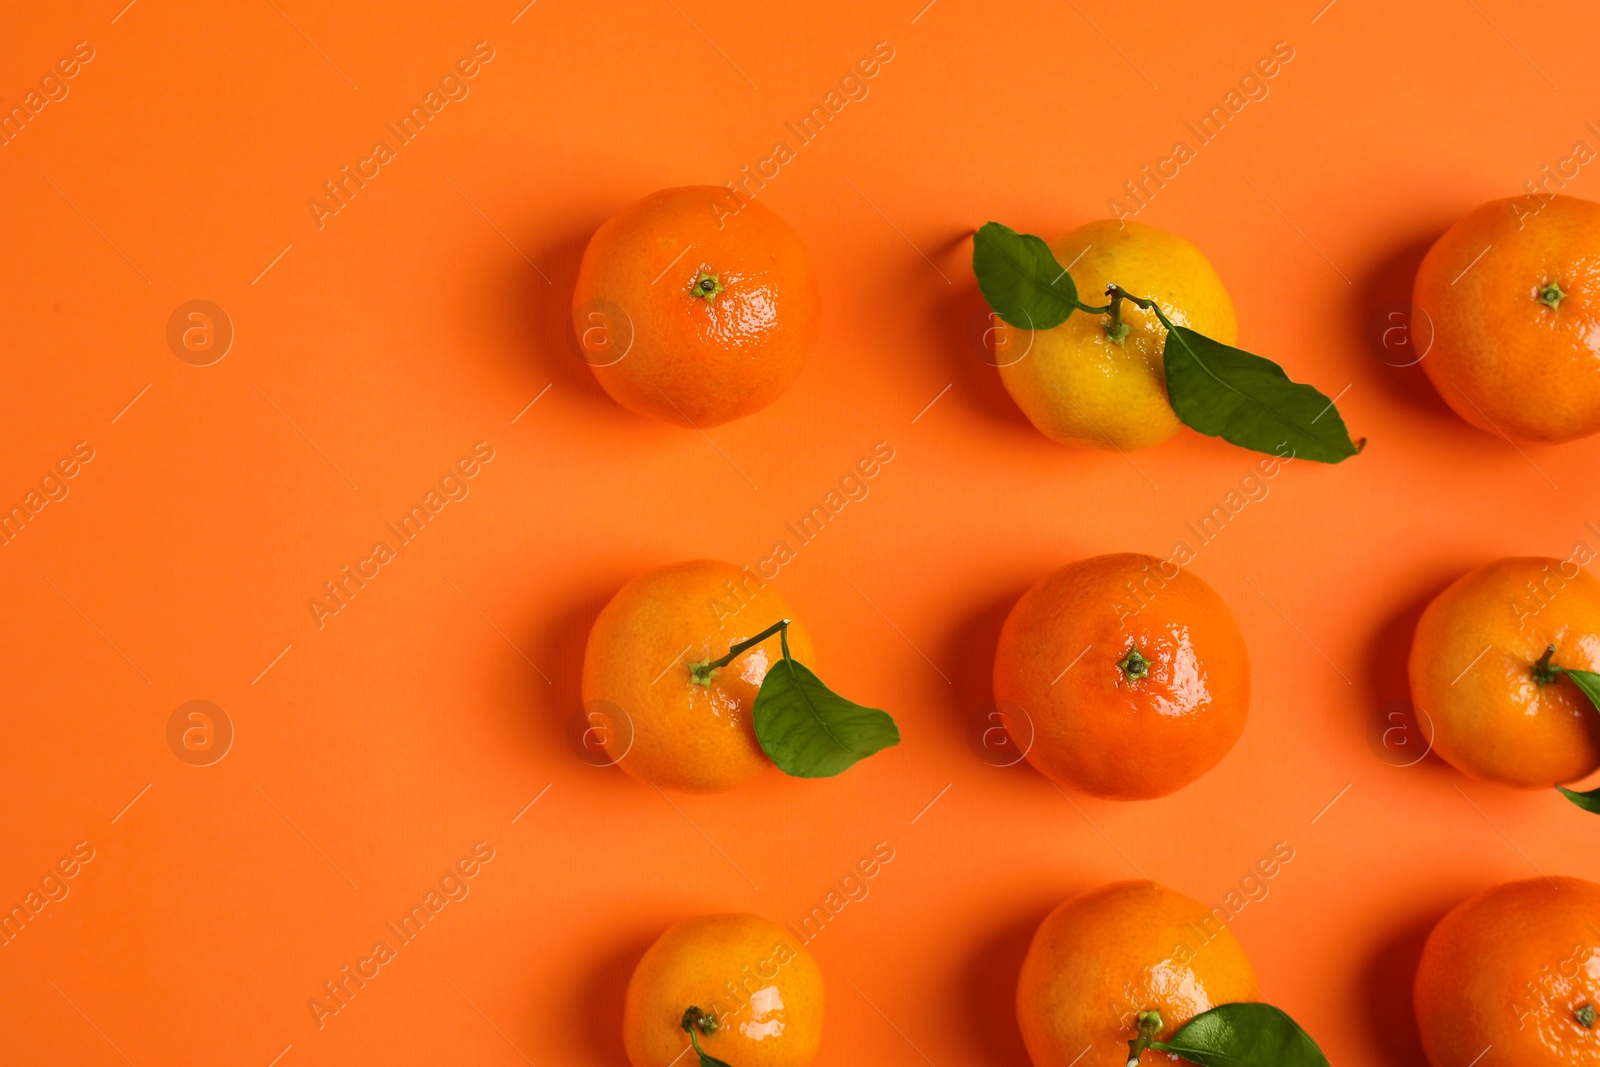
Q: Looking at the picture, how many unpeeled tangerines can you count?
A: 9